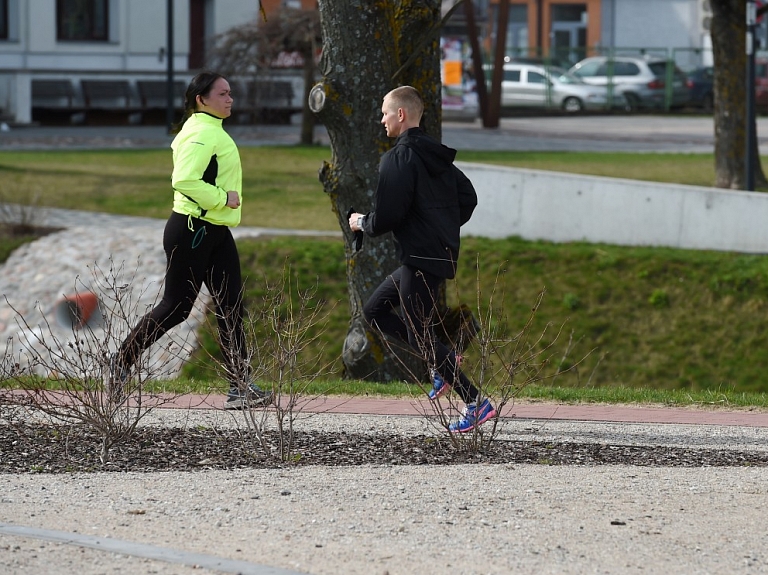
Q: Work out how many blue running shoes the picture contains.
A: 2